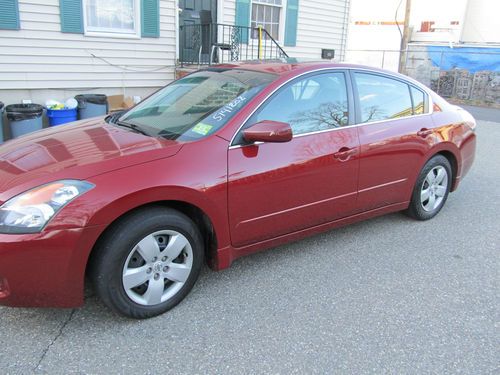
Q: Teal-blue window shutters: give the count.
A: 5